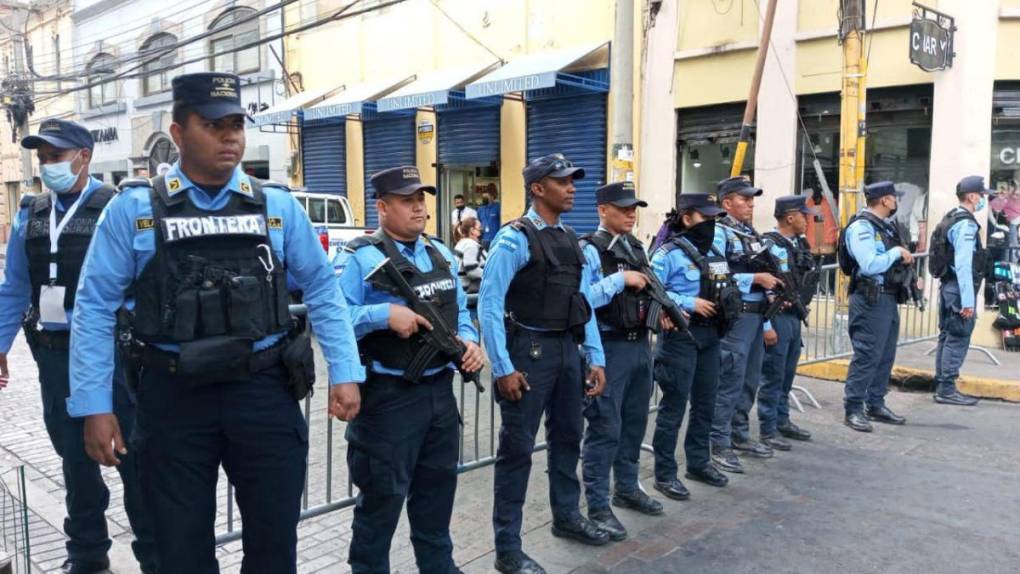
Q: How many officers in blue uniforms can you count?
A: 10